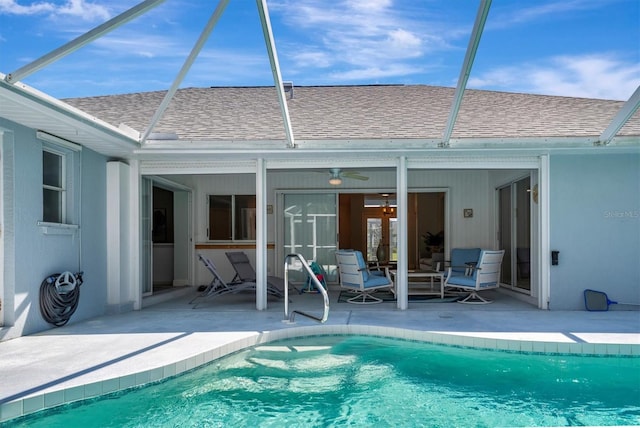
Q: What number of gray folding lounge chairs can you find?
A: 2